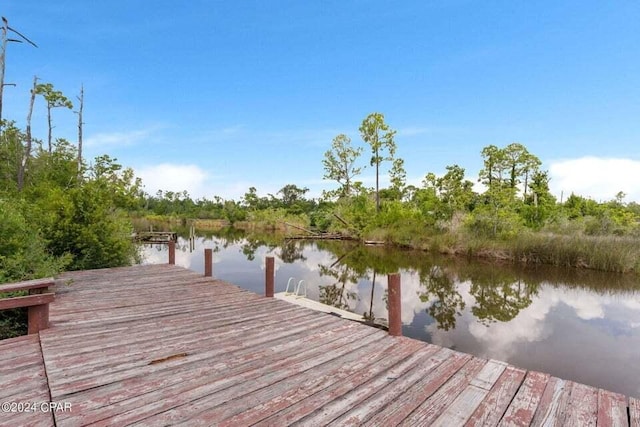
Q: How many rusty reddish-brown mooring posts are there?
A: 4